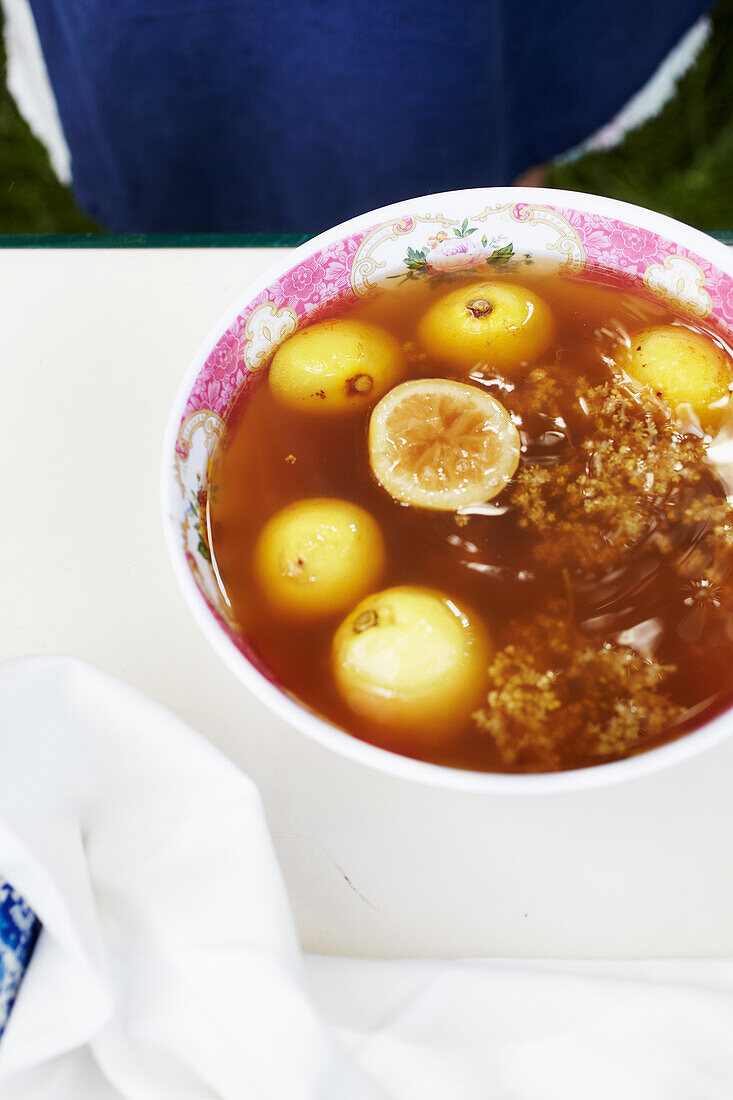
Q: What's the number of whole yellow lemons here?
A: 5